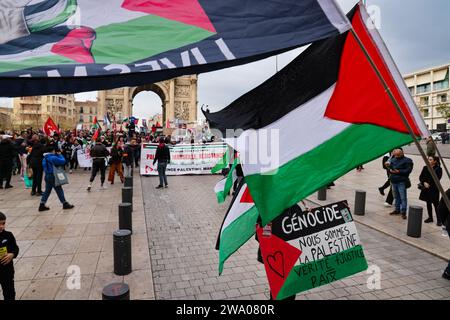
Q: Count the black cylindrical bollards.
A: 8